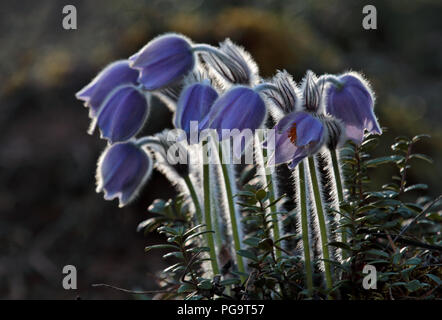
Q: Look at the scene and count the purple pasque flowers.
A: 8